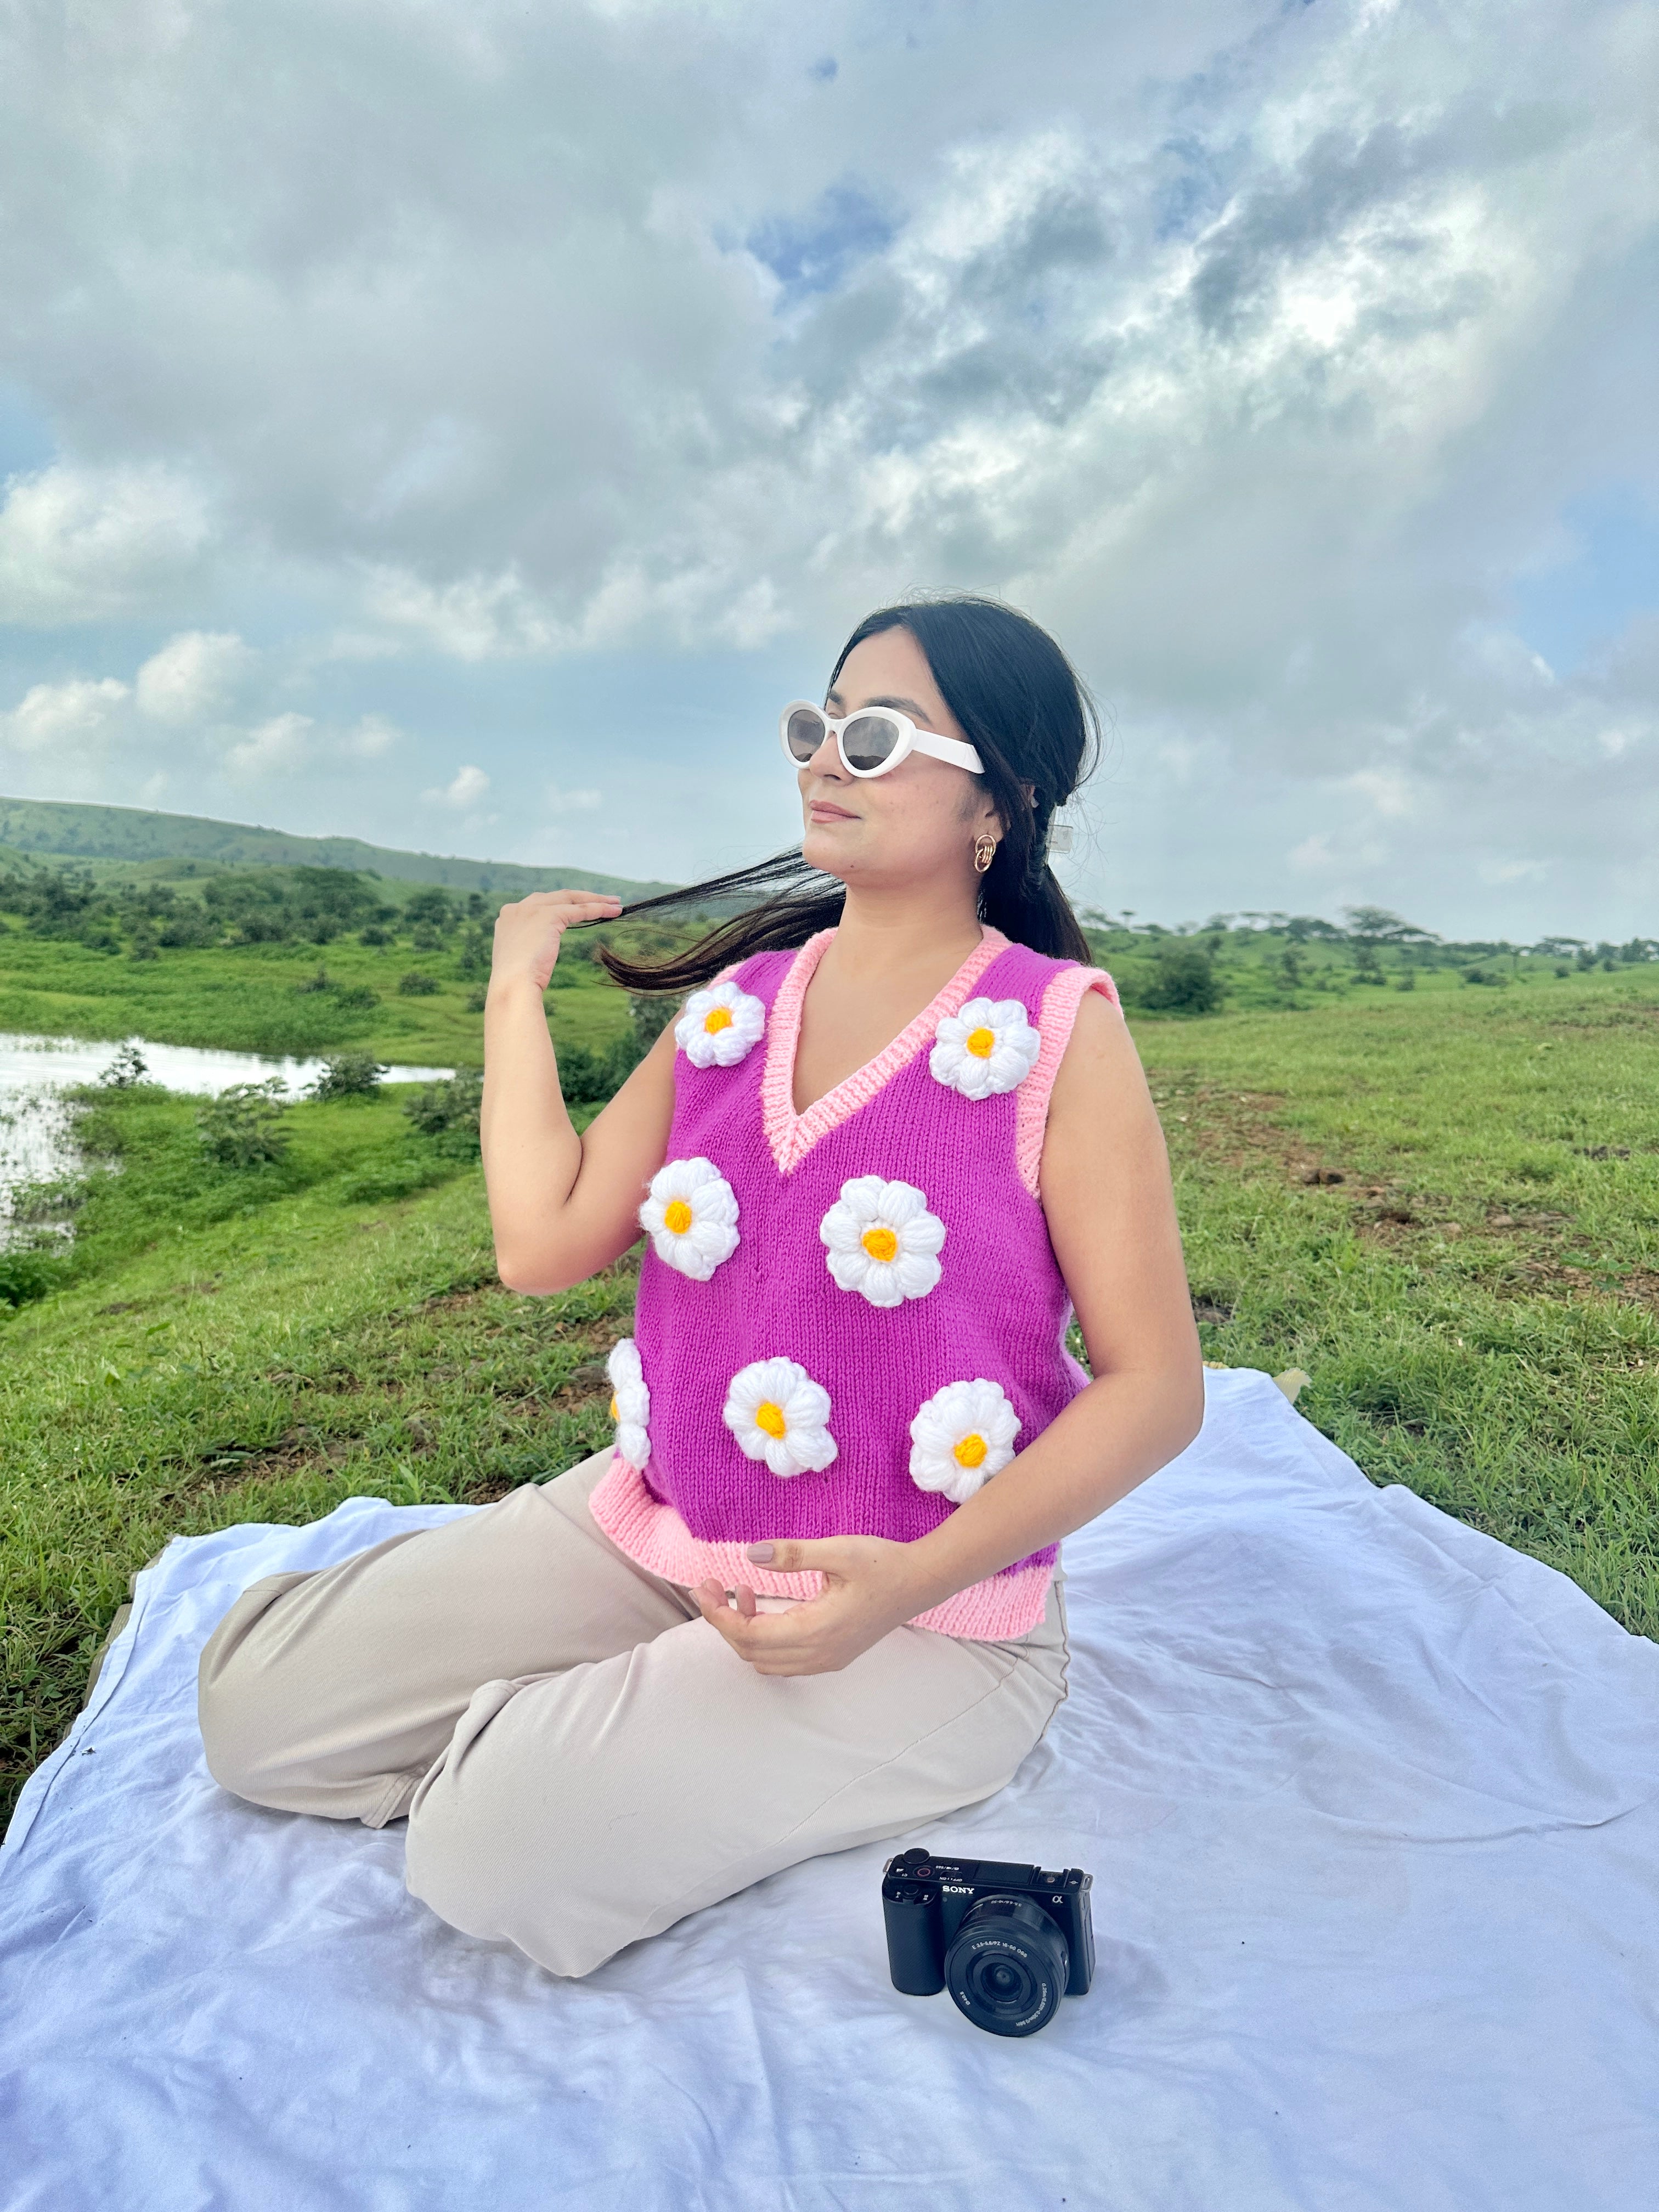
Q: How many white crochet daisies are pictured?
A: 7